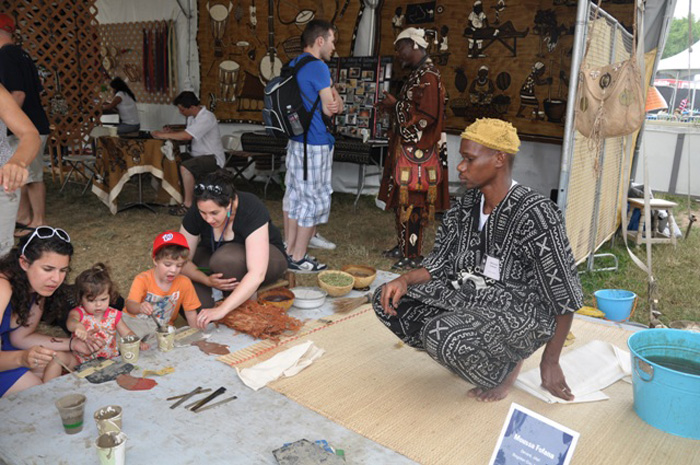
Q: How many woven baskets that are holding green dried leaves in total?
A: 1